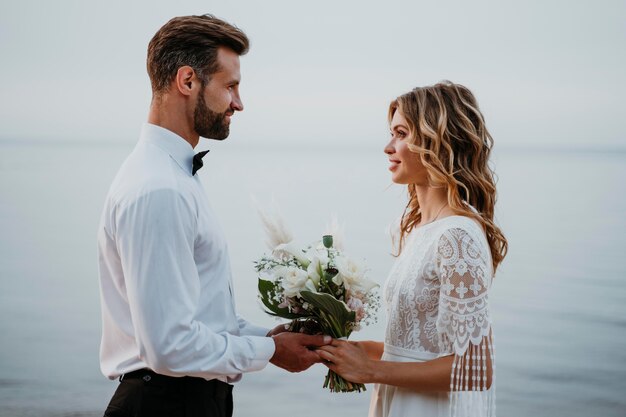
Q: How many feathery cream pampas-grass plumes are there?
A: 2